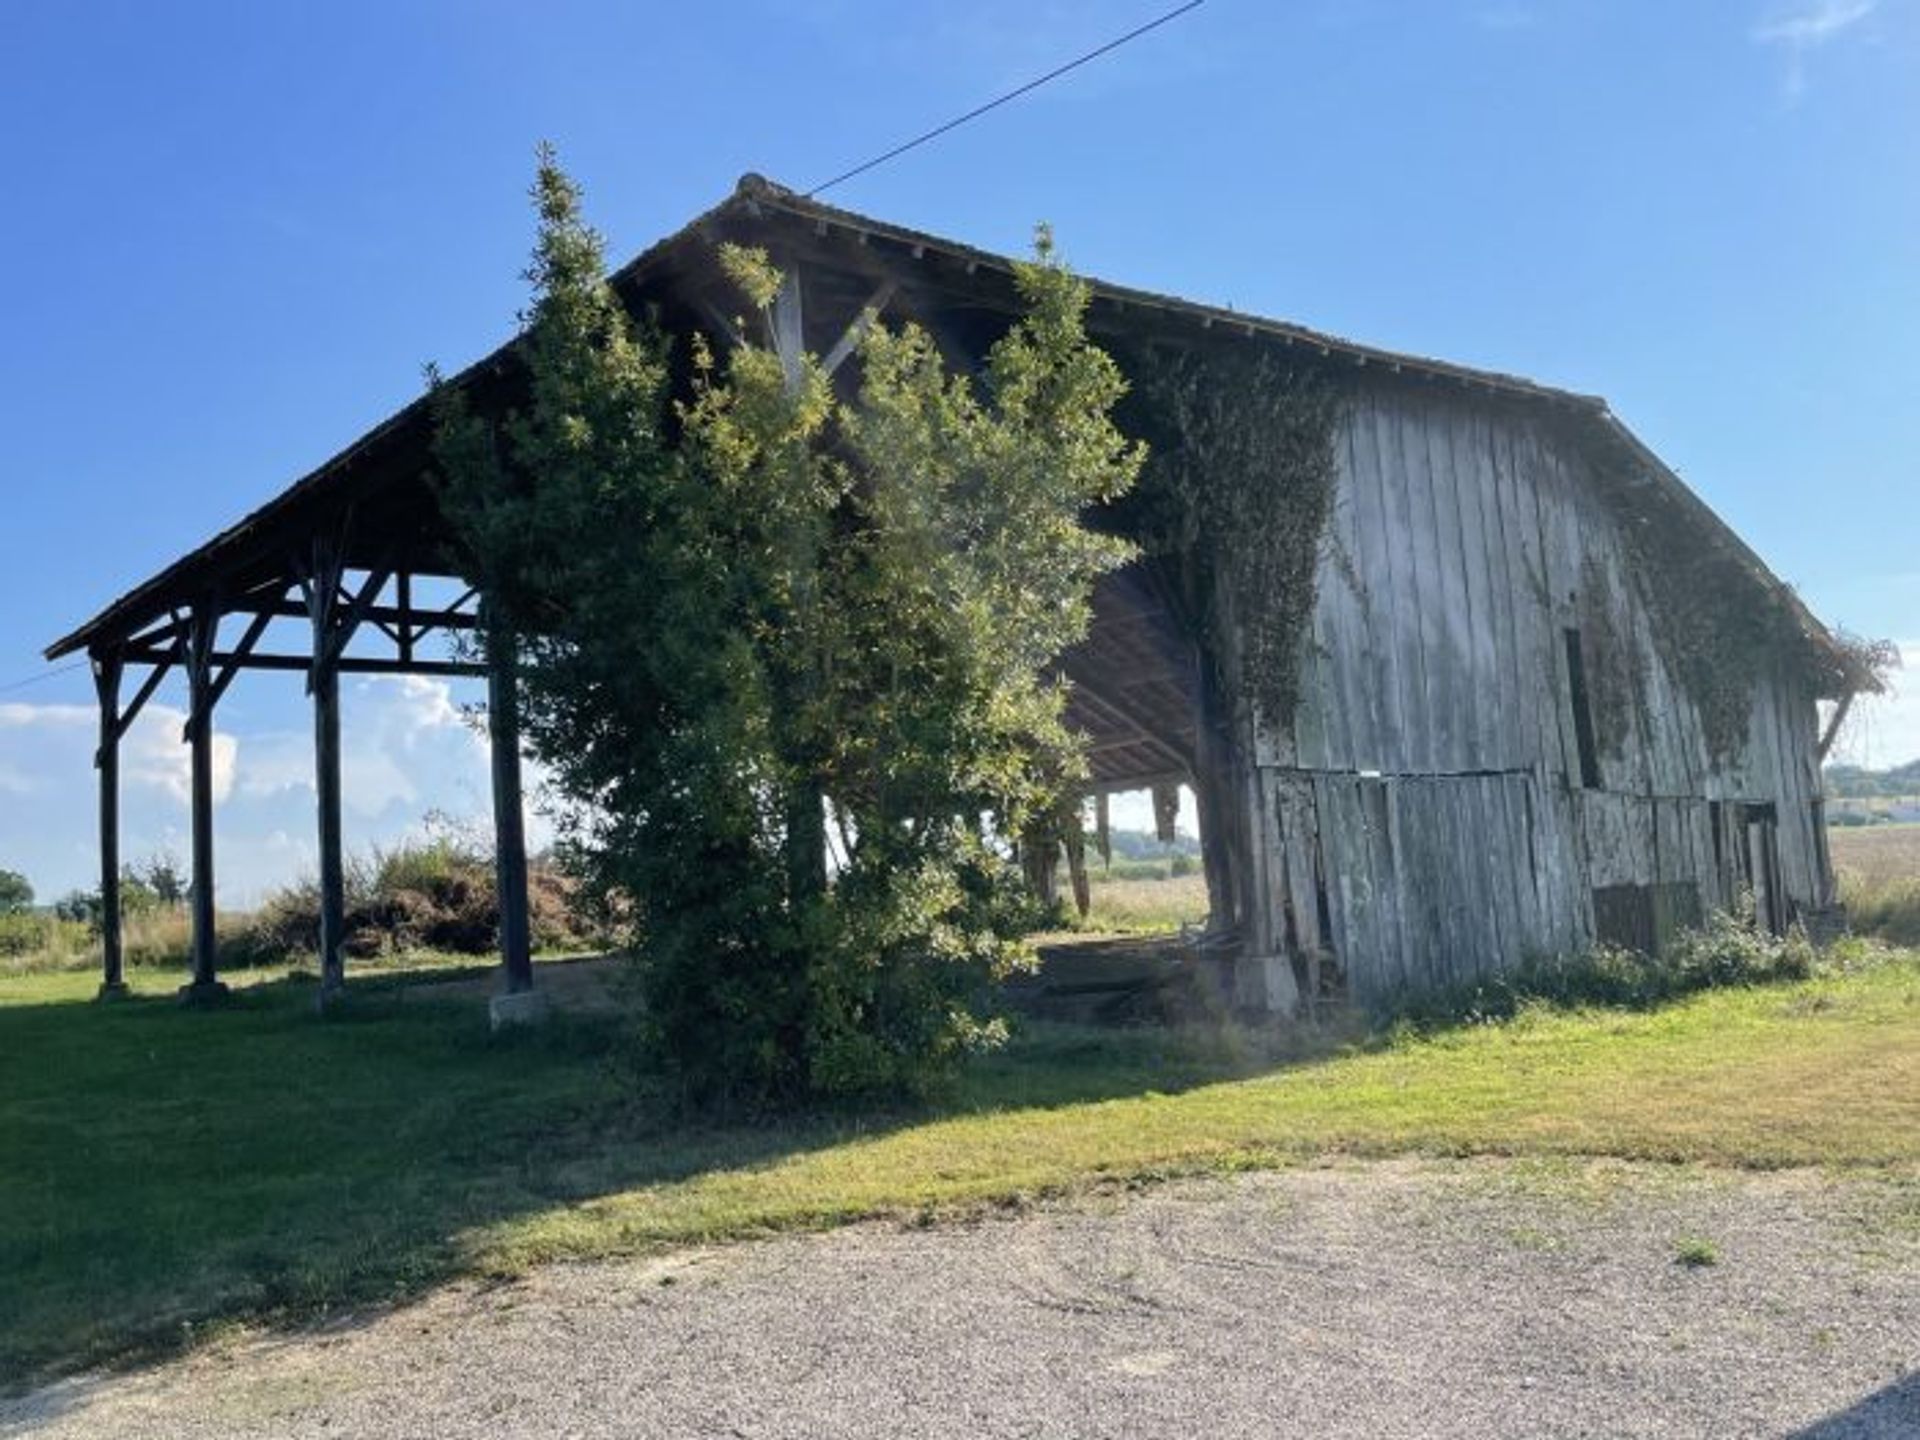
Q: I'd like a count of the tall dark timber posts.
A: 4